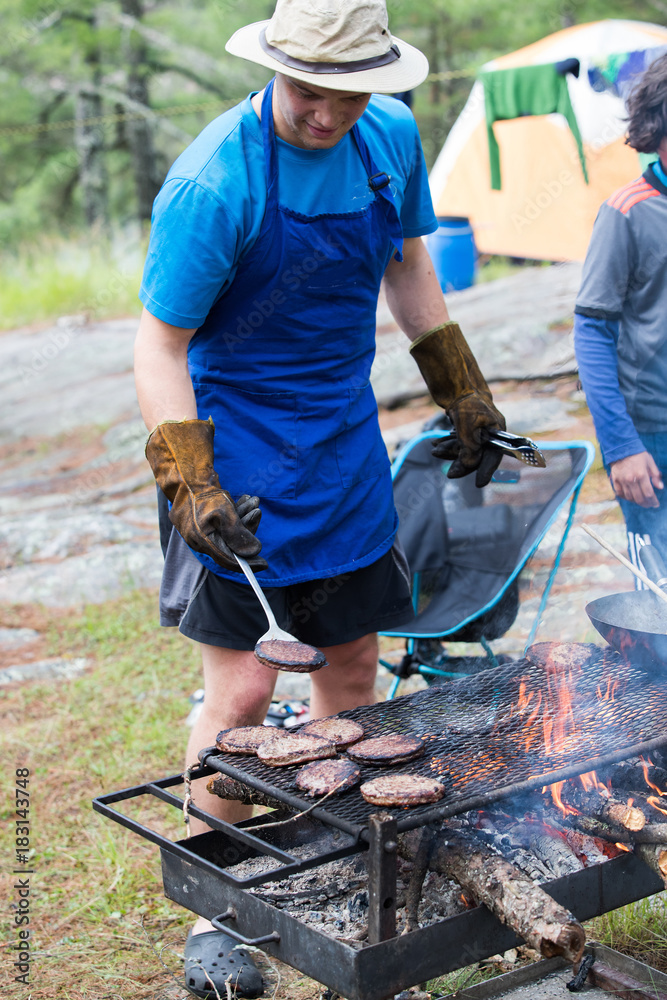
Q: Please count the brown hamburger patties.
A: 8